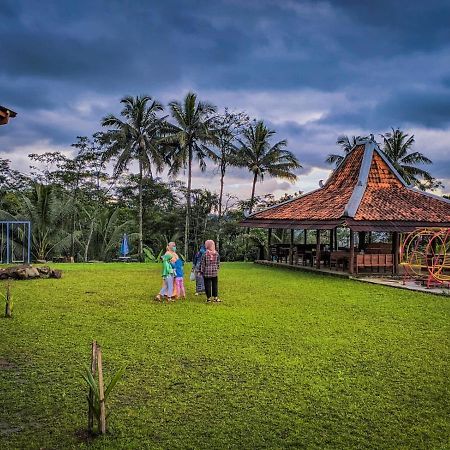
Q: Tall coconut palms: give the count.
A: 5